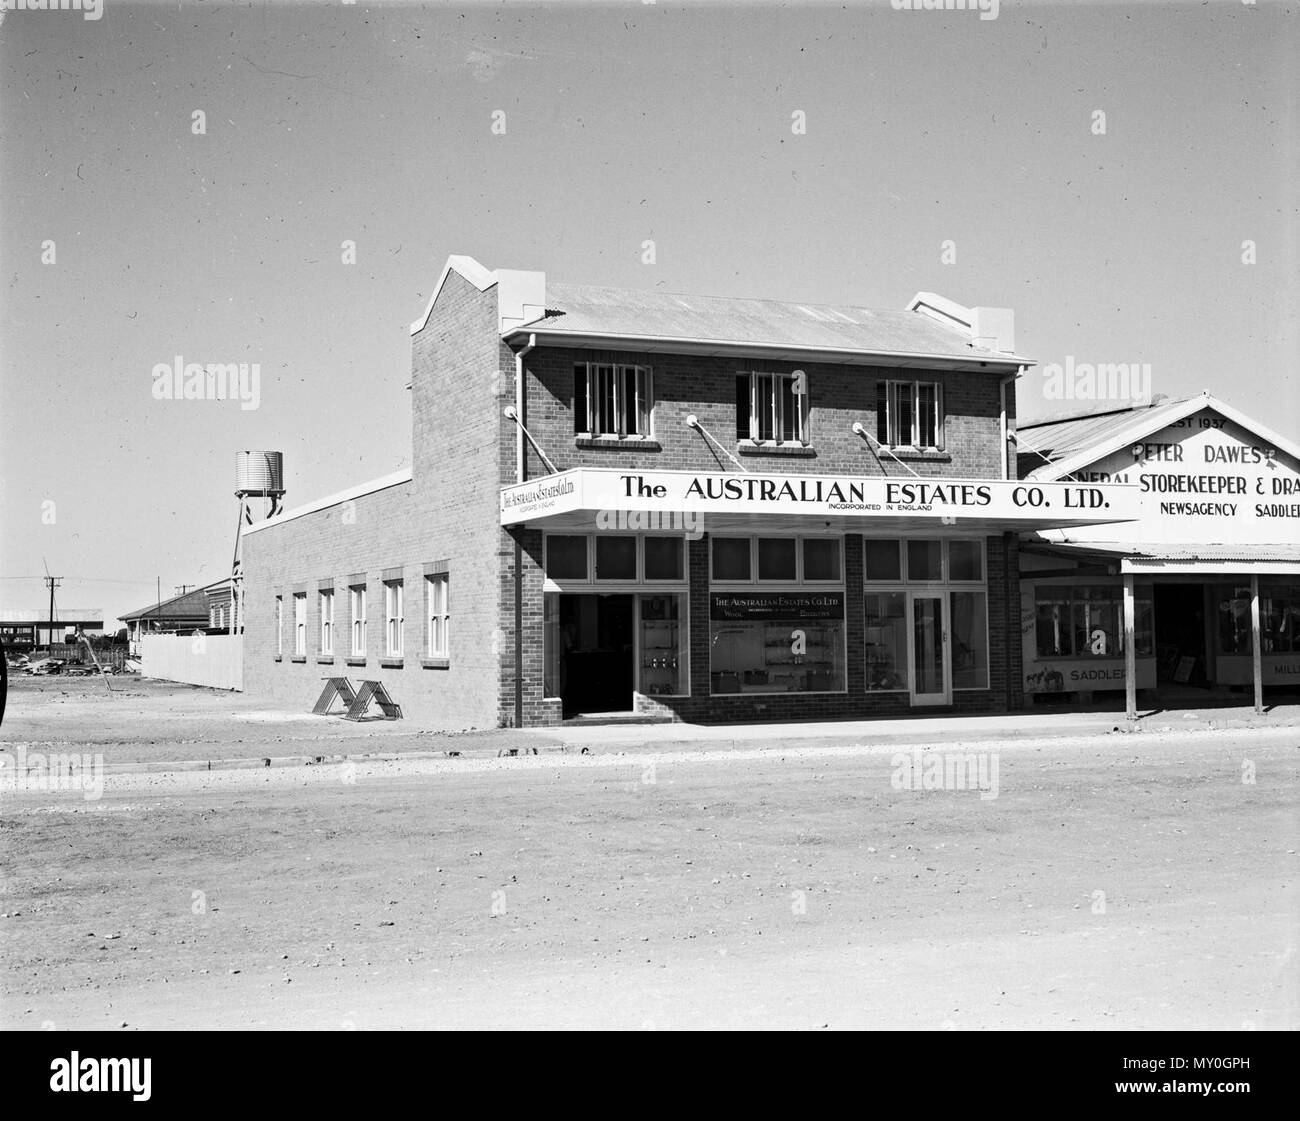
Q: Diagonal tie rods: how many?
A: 4